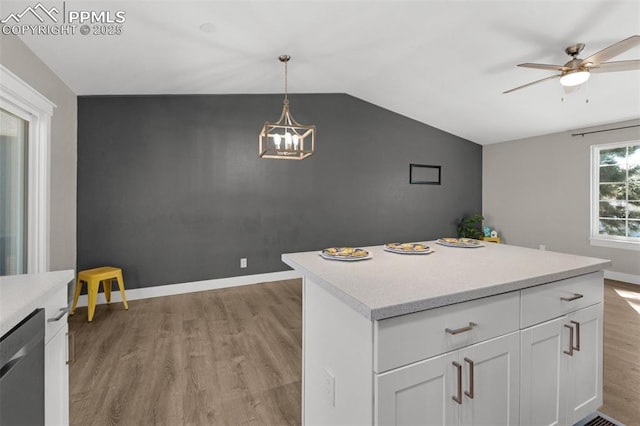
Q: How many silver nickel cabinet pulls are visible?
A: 8